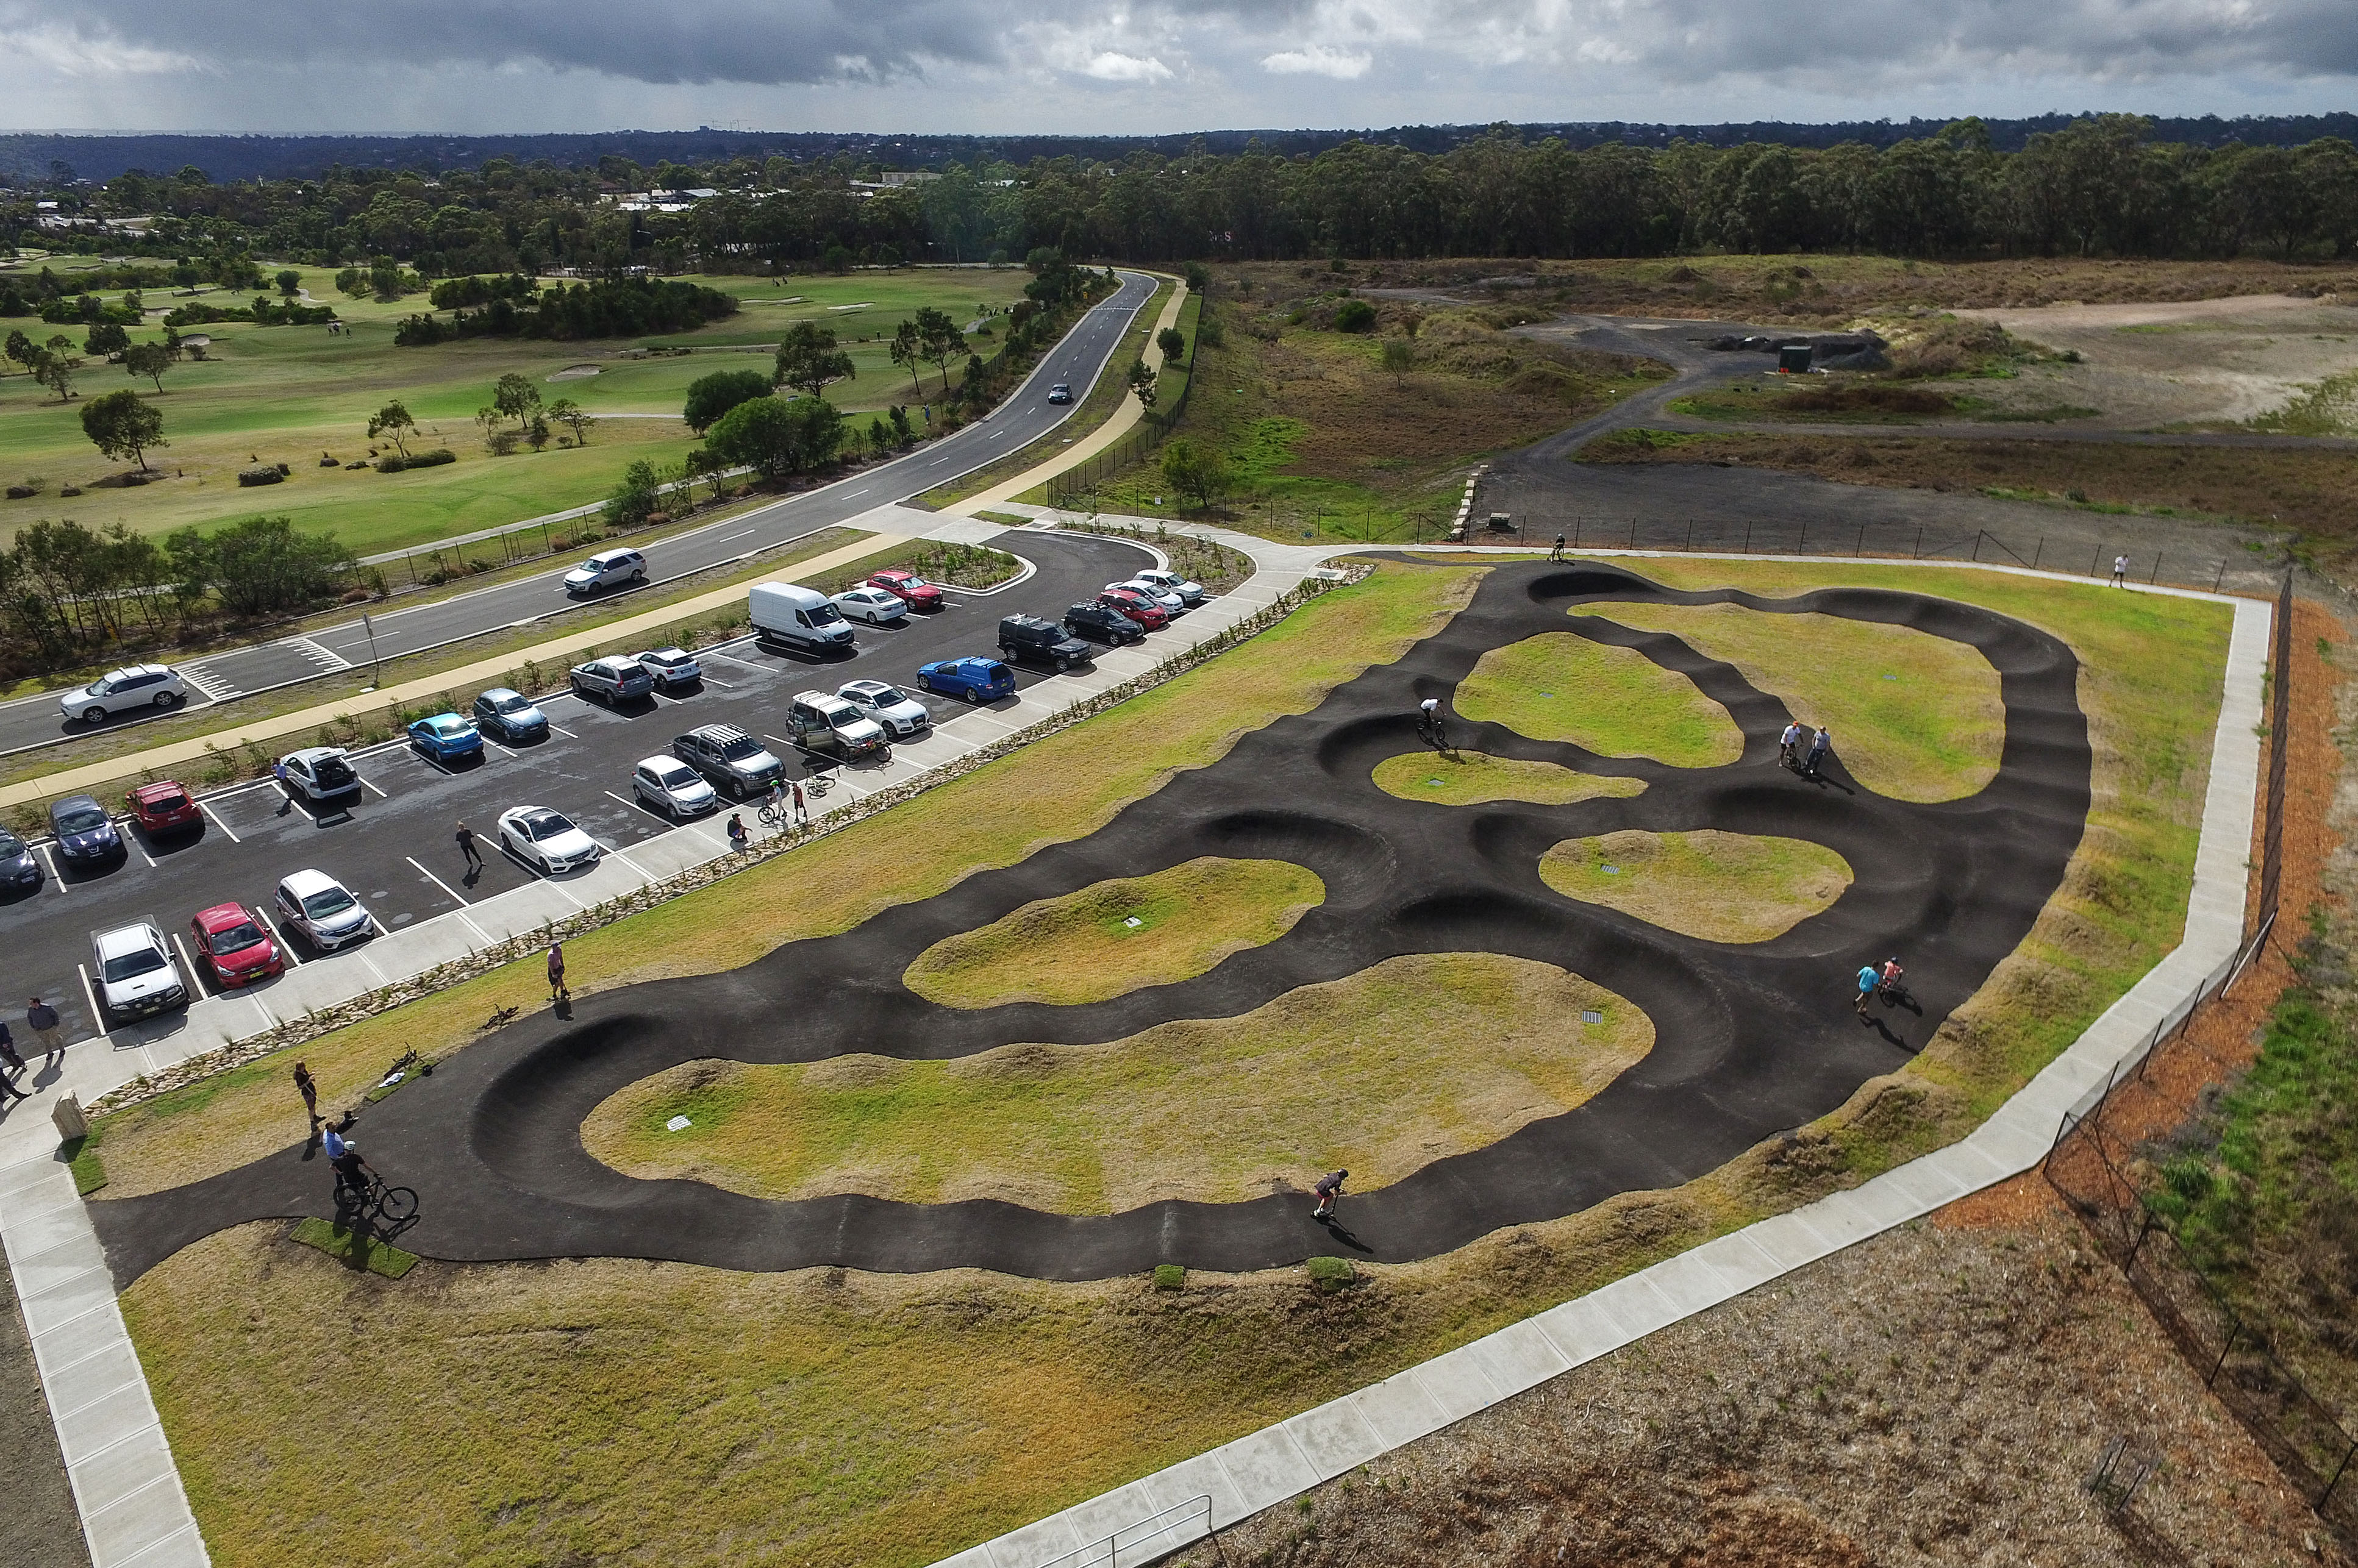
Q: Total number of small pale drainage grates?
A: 7